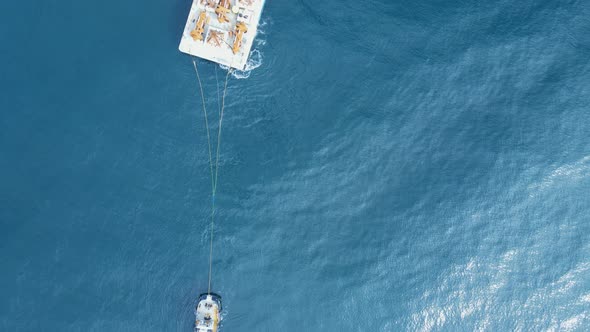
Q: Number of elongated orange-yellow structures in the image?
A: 3